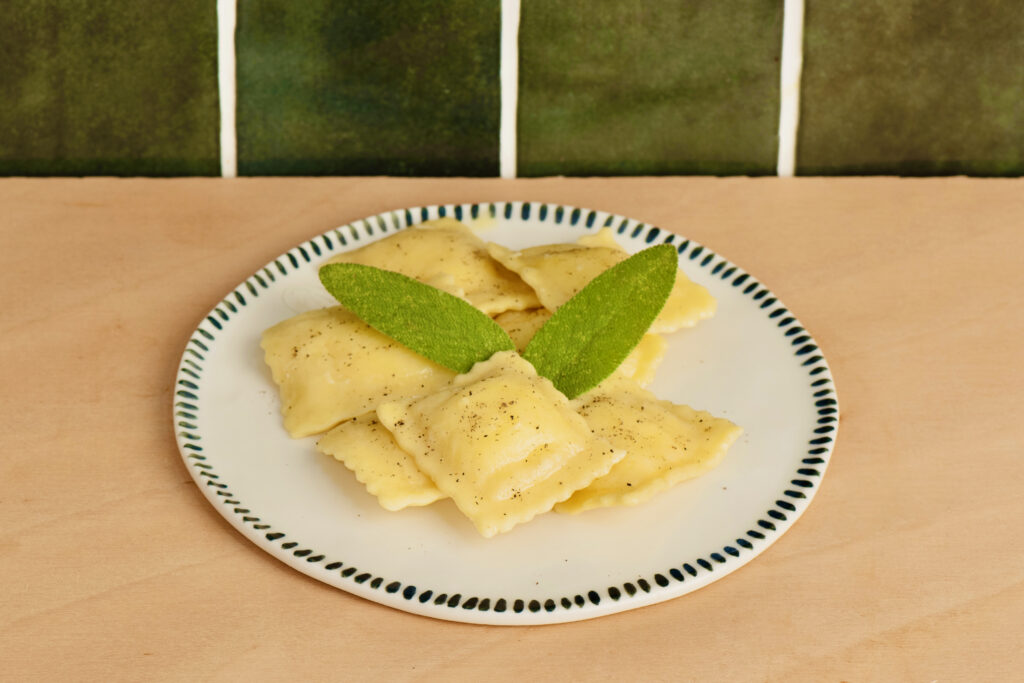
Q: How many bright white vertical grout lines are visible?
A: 3